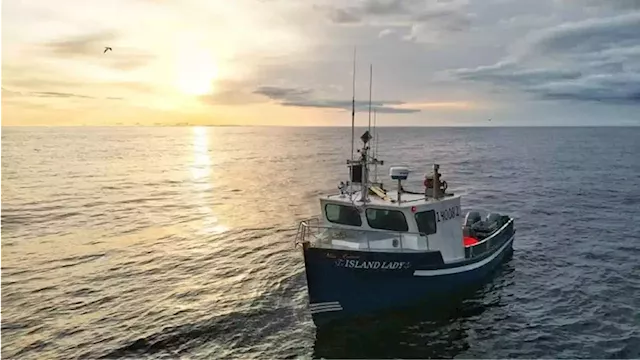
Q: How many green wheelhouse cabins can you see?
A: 0